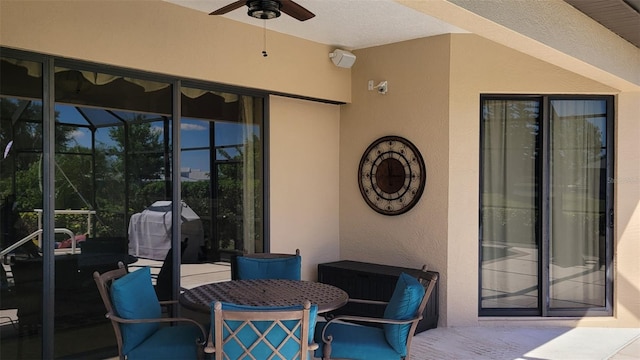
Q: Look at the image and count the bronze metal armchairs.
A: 4